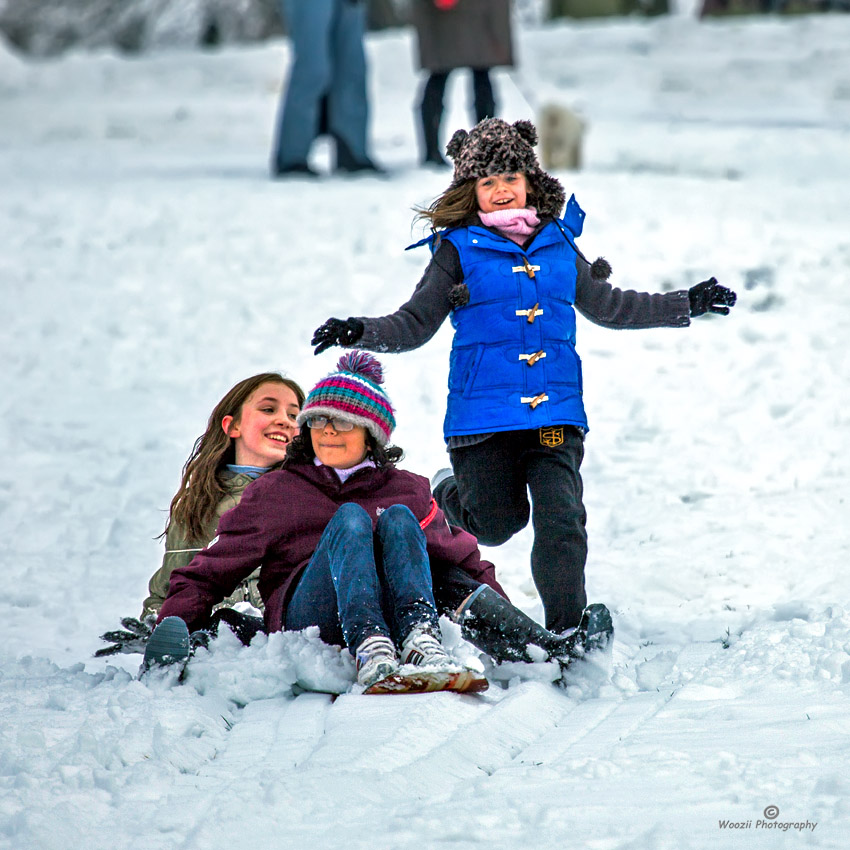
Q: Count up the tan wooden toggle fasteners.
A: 4